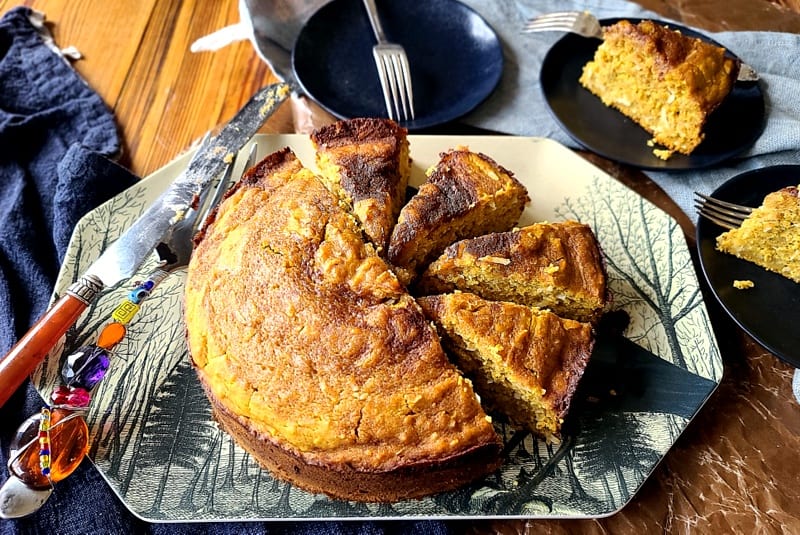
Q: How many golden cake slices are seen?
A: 6